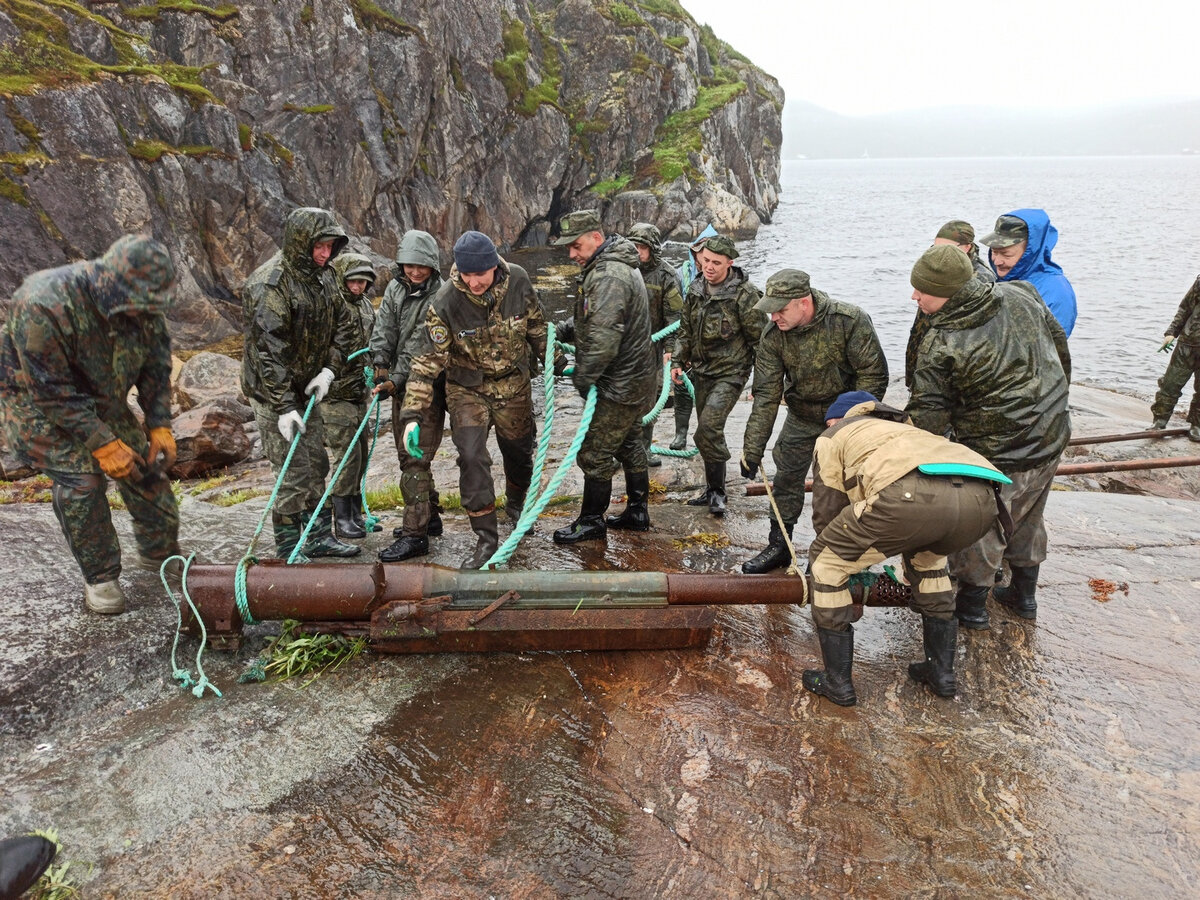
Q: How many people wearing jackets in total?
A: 15